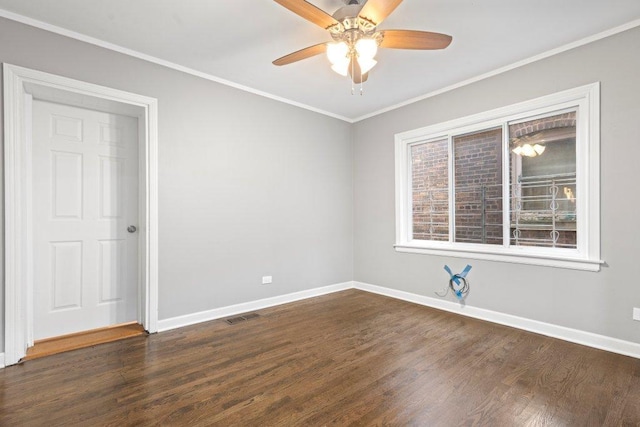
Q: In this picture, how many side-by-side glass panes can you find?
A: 3